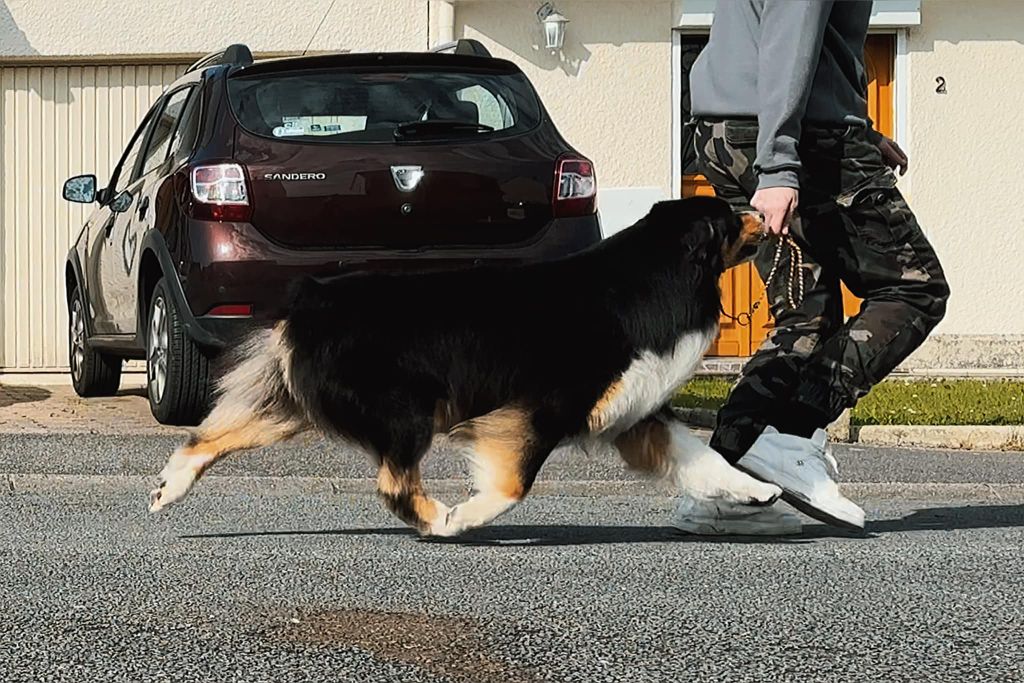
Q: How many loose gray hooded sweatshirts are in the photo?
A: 1